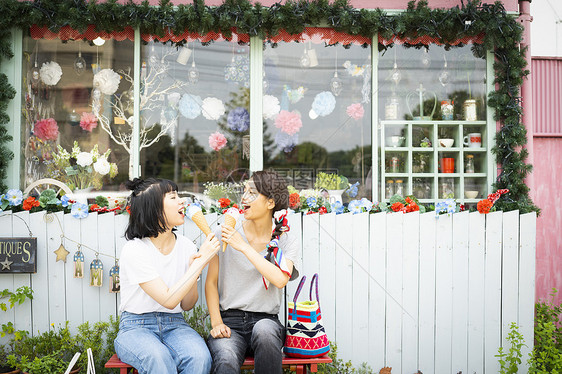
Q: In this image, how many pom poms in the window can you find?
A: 13